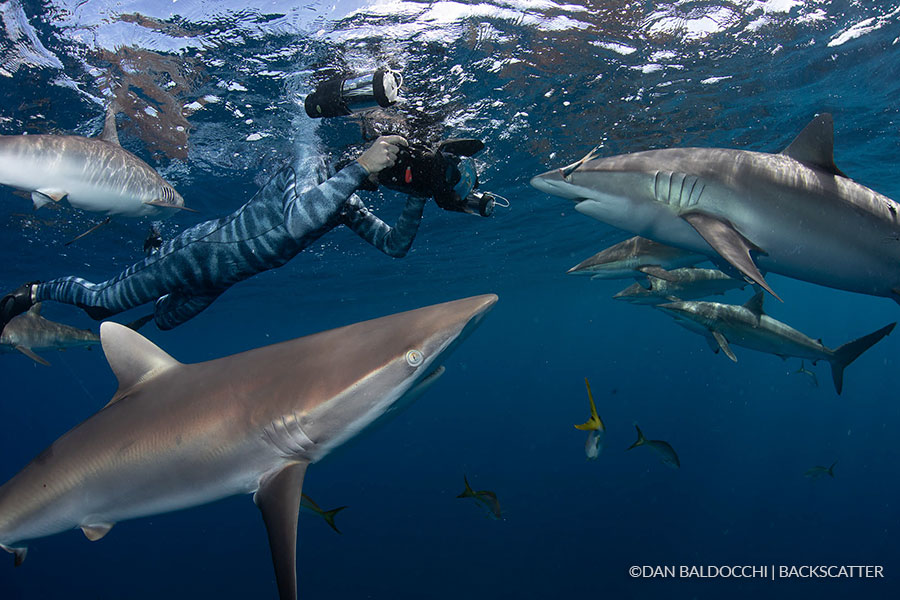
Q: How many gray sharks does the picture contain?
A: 7